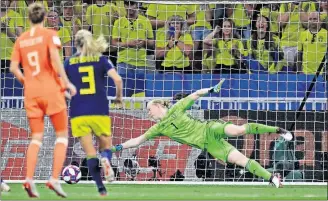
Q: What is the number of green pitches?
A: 1